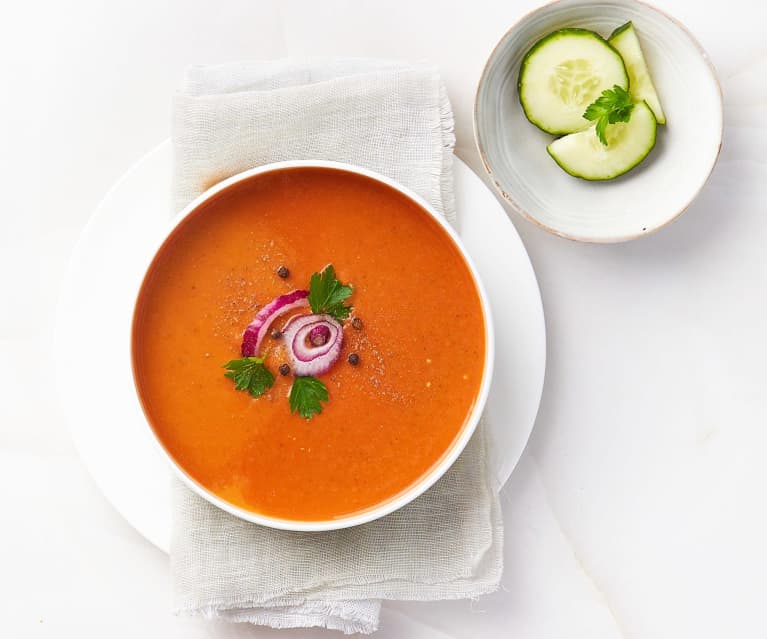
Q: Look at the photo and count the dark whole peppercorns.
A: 5